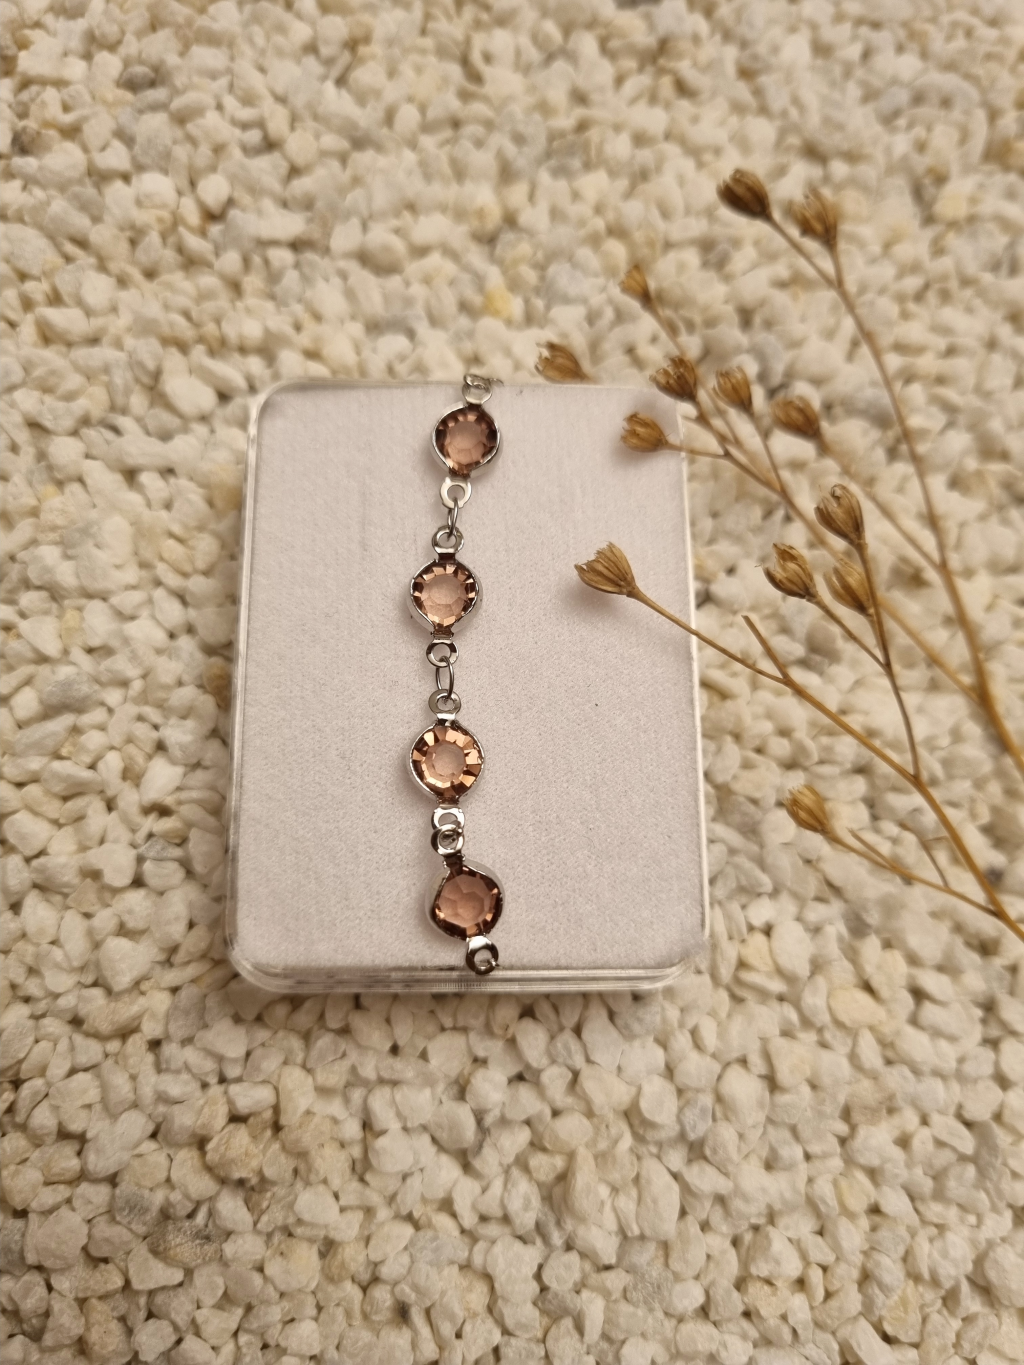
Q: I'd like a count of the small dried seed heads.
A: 13